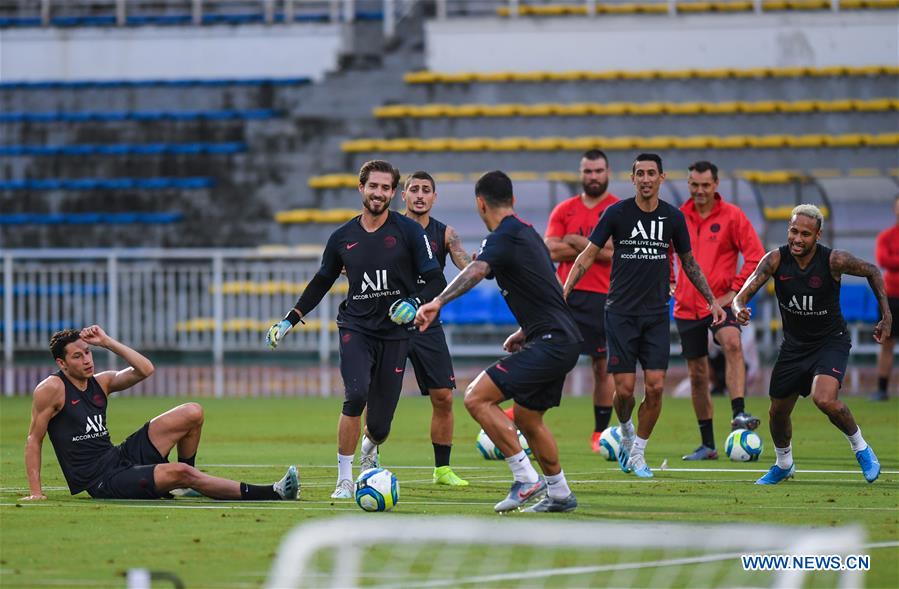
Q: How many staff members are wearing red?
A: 3